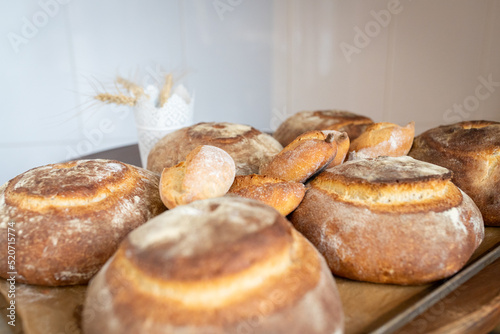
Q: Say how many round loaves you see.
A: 6